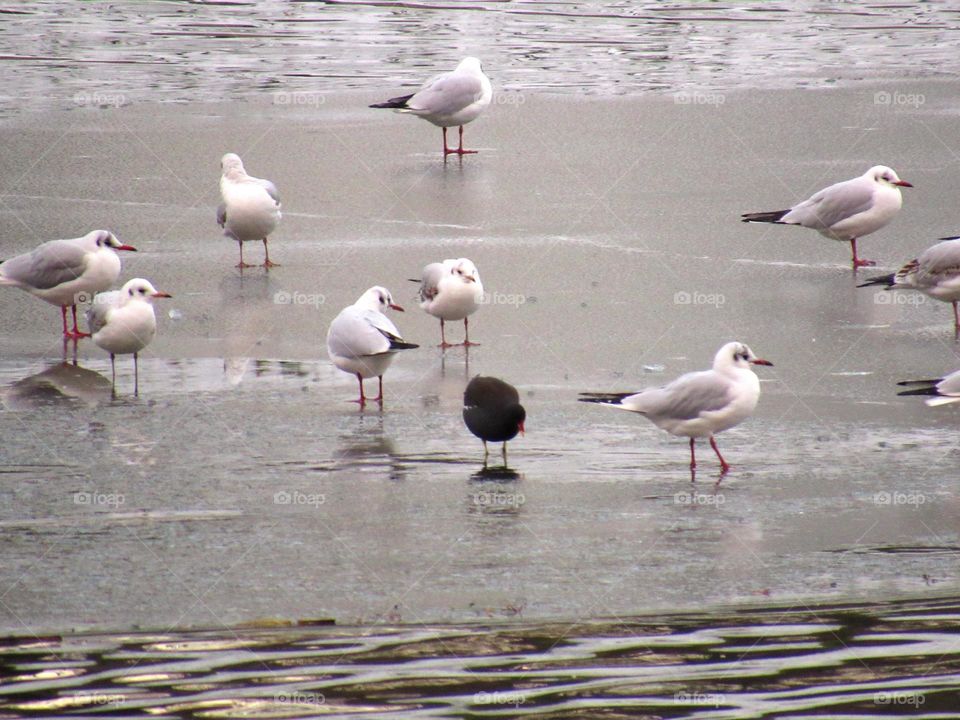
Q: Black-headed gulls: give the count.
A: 10